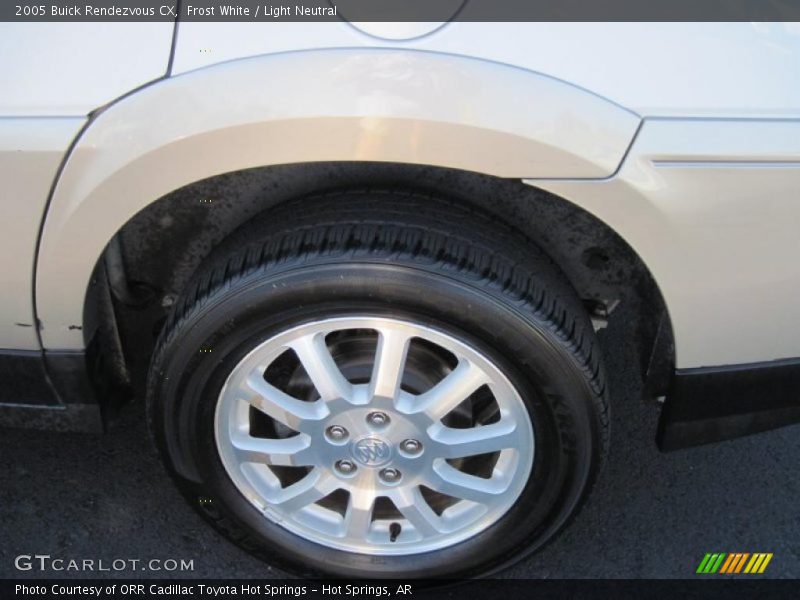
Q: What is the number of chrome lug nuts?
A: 5